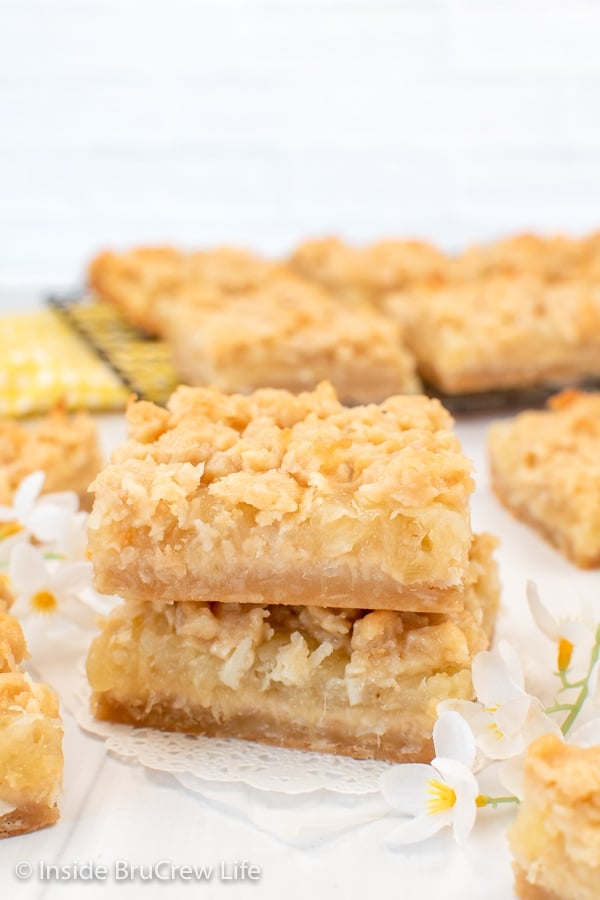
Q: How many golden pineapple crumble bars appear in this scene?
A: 11